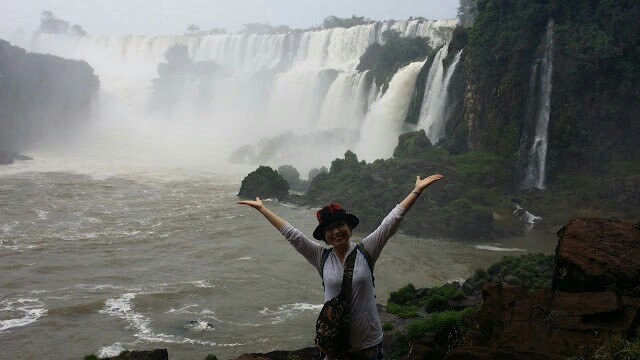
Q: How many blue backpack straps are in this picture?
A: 2